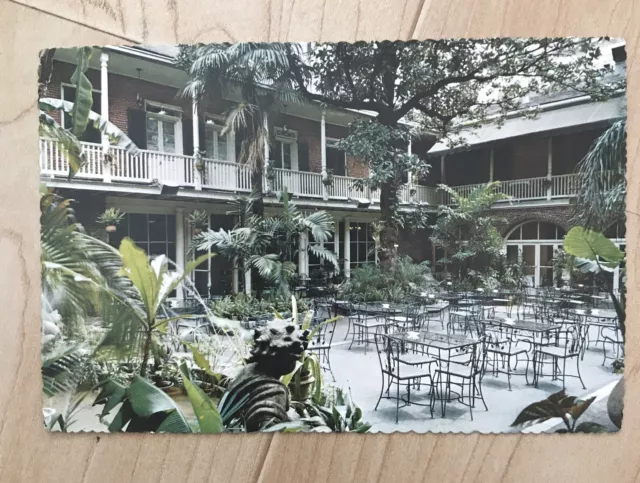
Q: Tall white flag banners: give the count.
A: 0